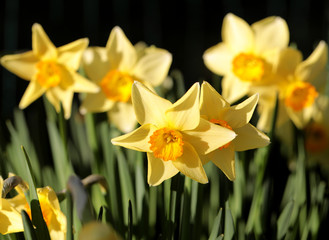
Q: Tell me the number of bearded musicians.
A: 0